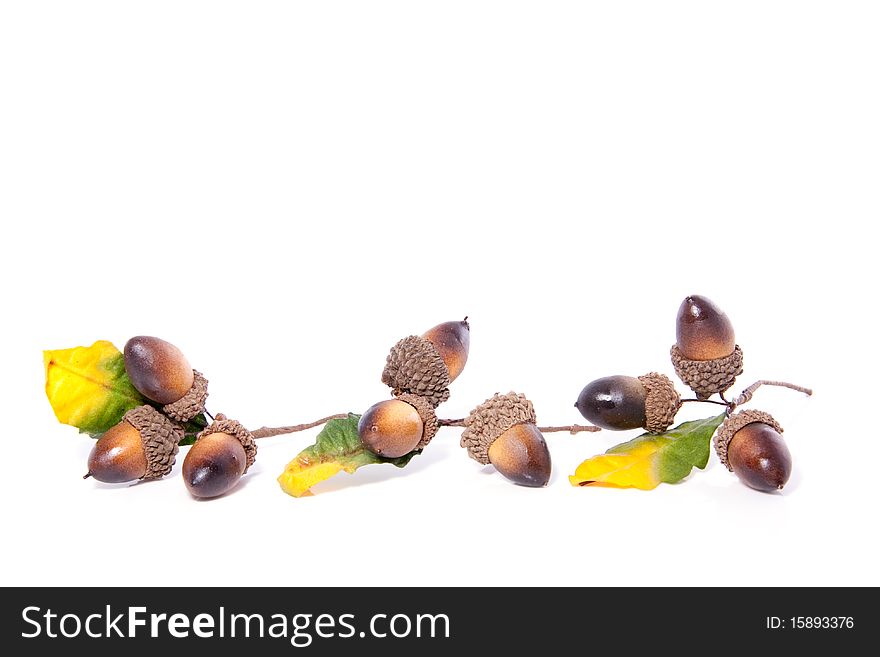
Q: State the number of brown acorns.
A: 9